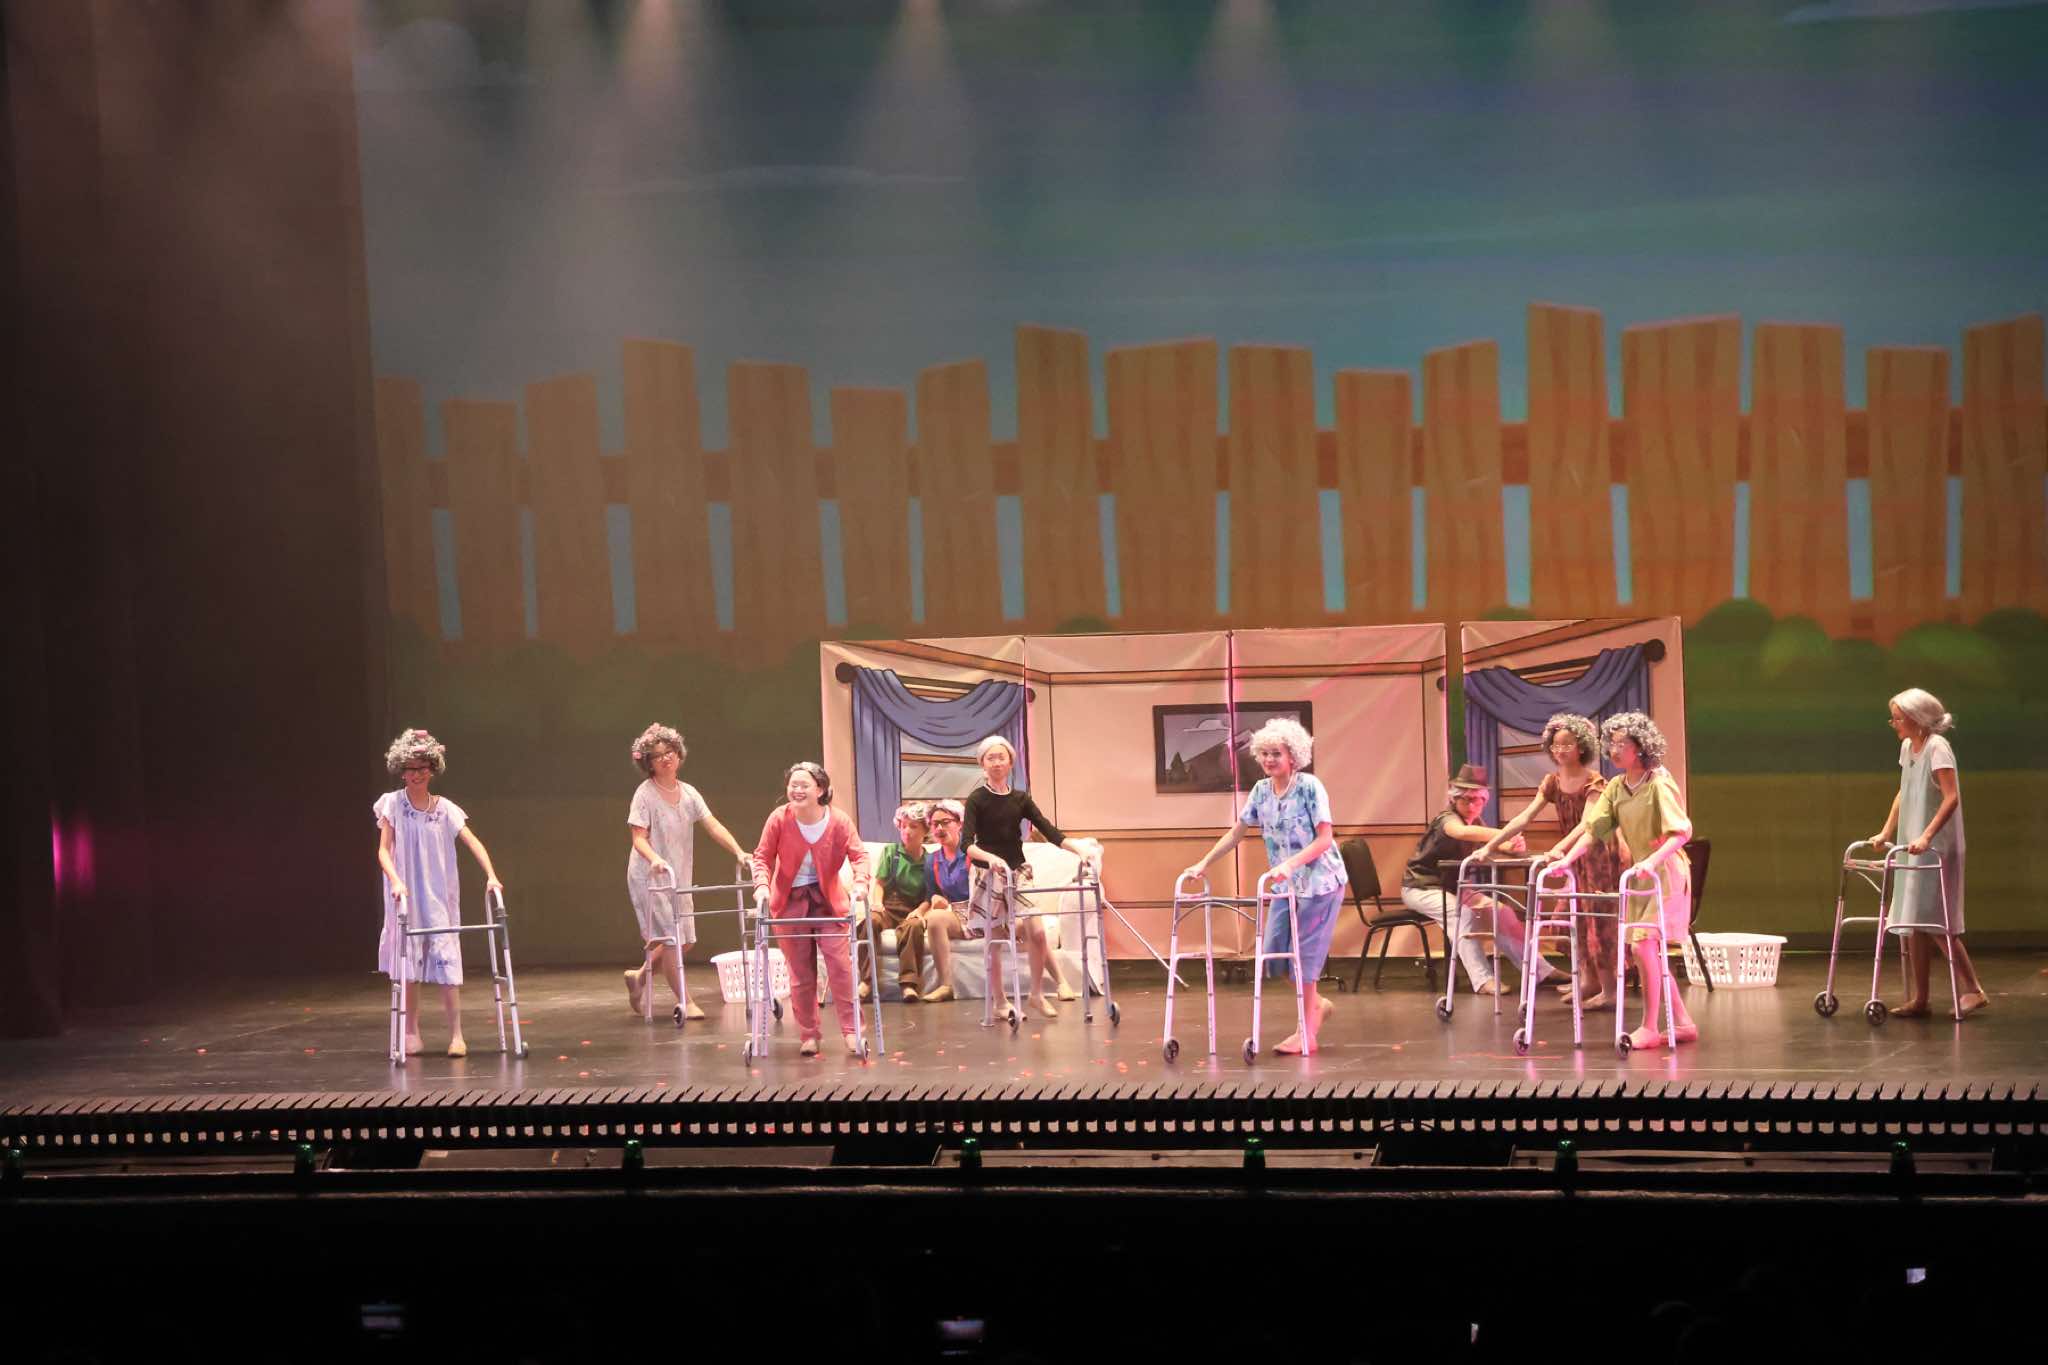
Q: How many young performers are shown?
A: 11